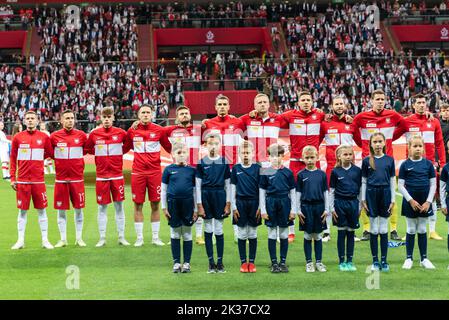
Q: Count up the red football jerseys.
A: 11